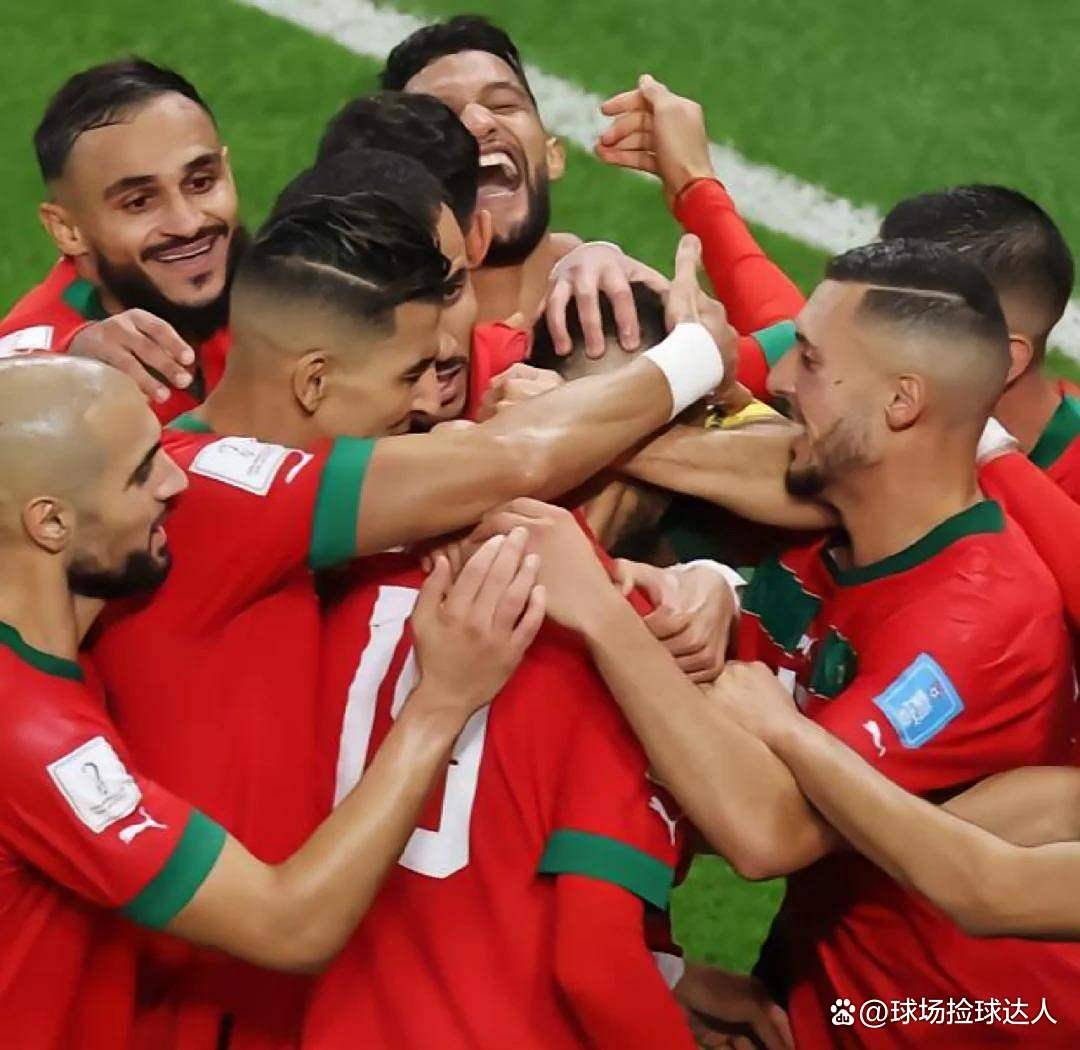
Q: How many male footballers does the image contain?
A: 9